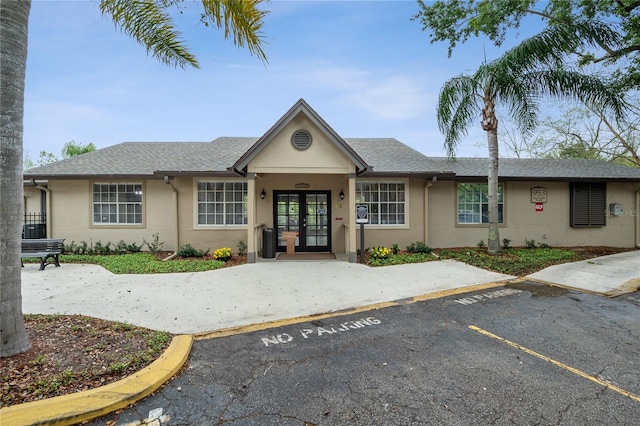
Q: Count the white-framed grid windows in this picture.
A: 4